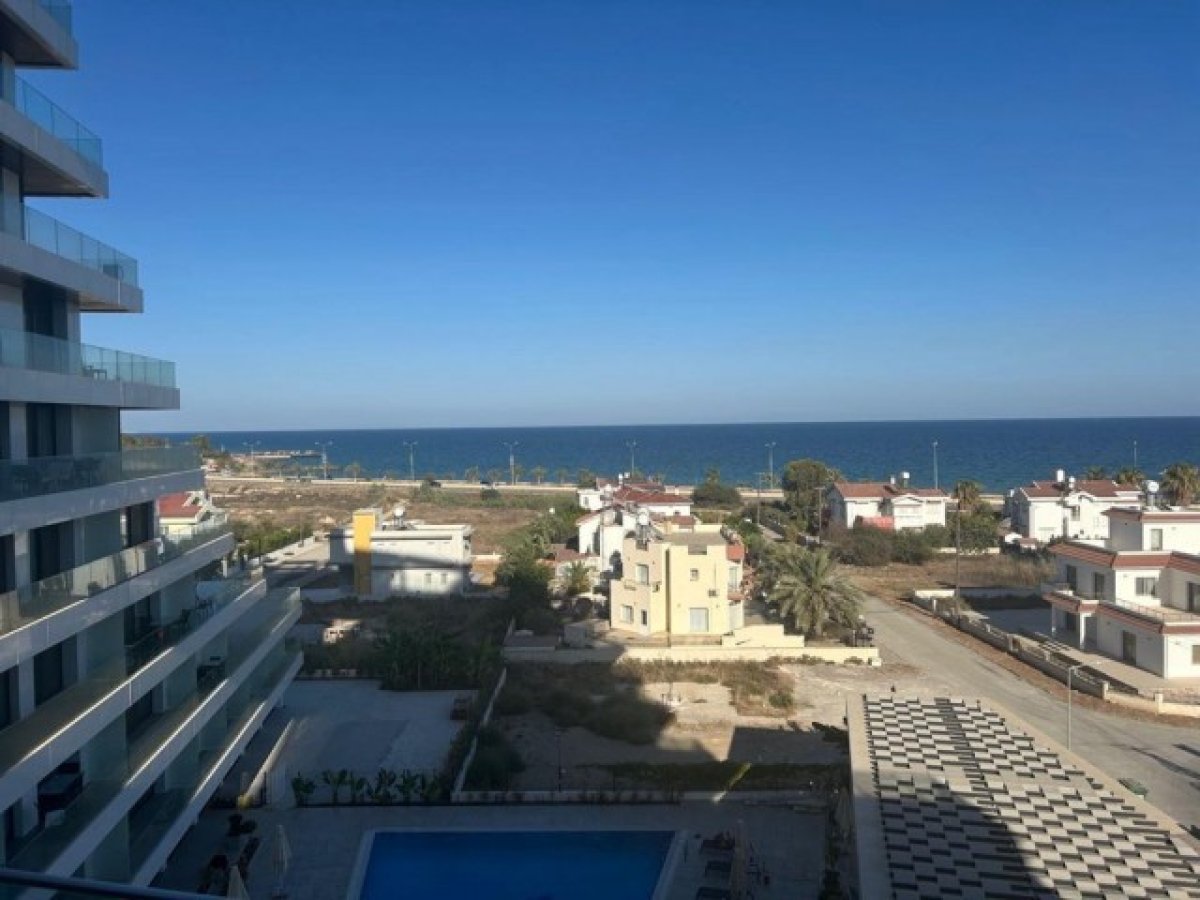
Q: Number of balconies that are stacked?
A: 9